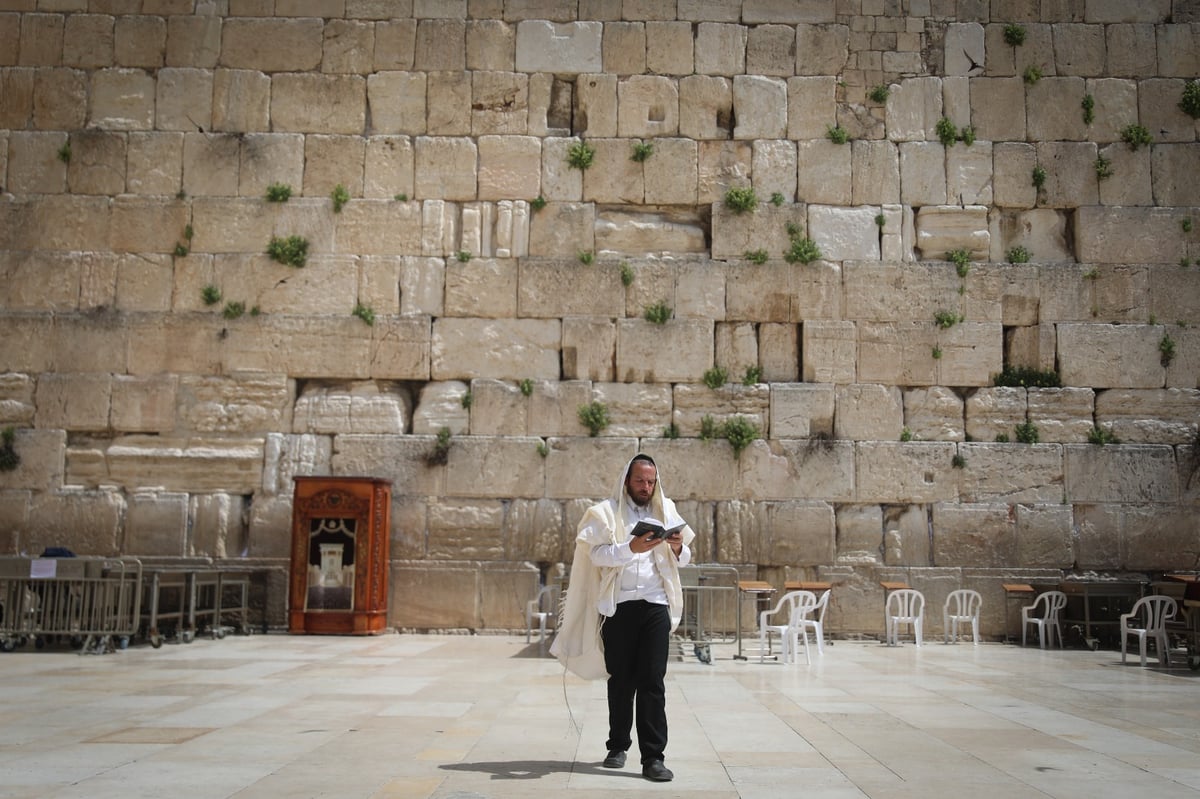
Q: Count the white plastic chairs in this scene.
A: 7